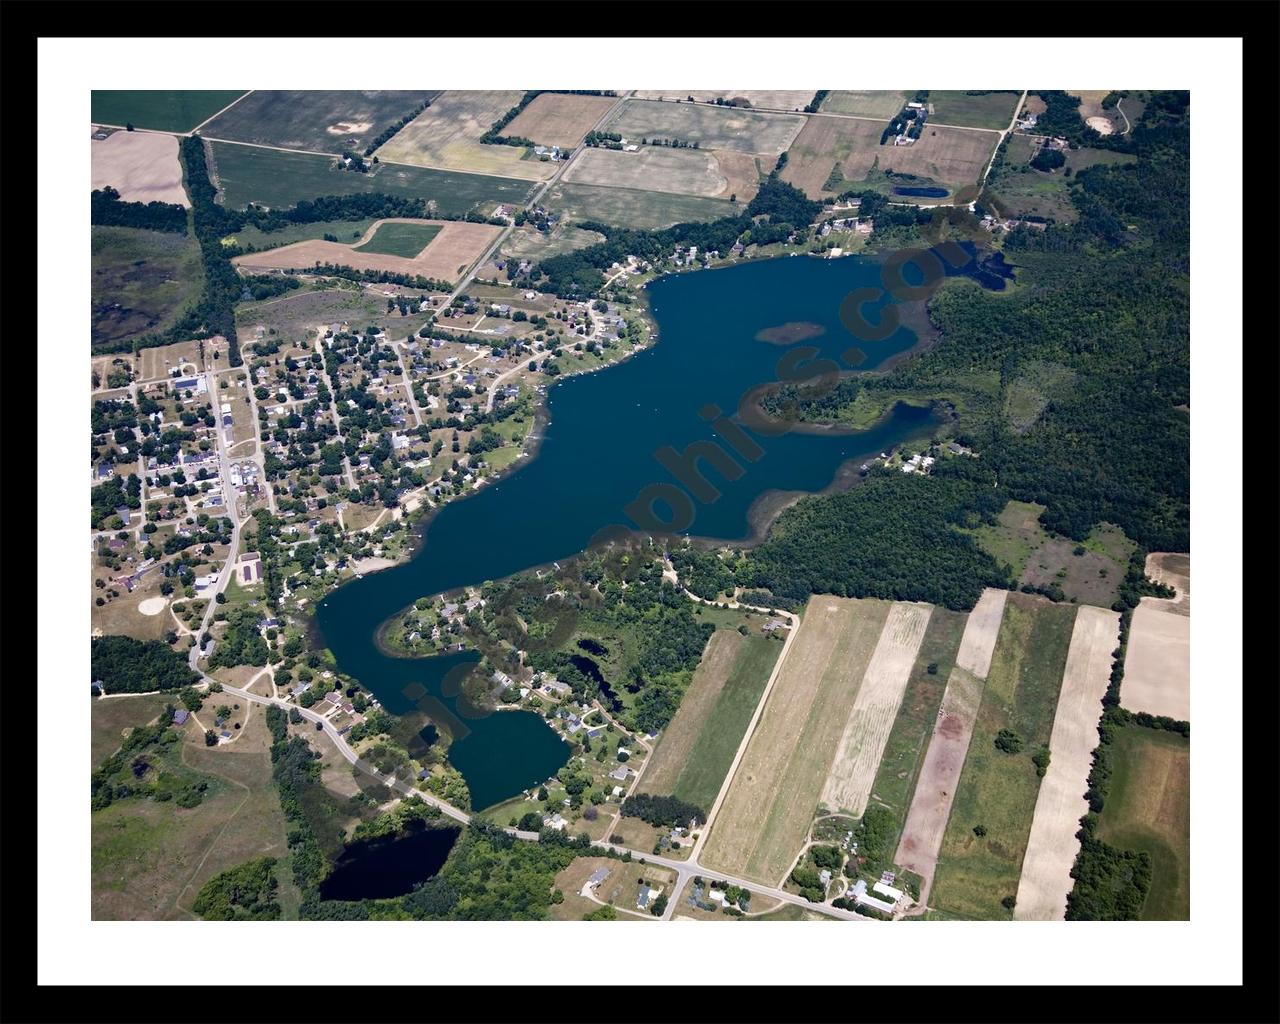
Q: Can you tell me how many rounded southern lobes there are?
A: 1